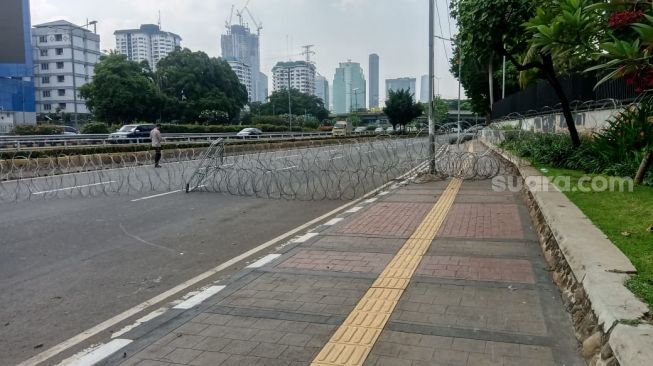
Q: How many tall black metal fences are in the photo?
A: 1